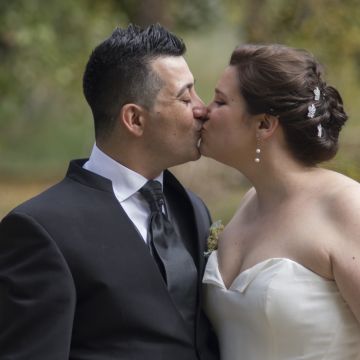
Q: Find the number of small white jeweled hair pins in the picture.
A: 3